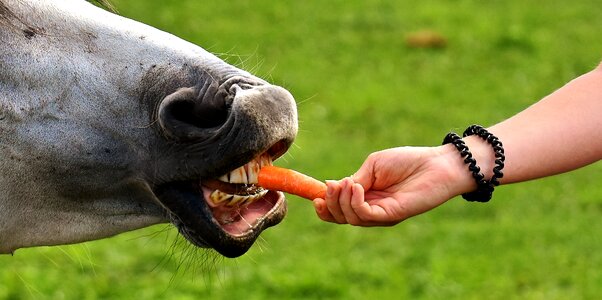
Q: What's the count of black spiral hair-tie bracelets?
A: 2